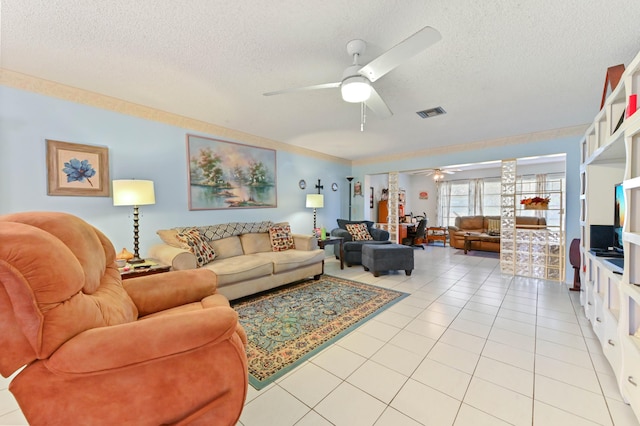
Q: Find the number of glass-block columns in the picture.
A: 2